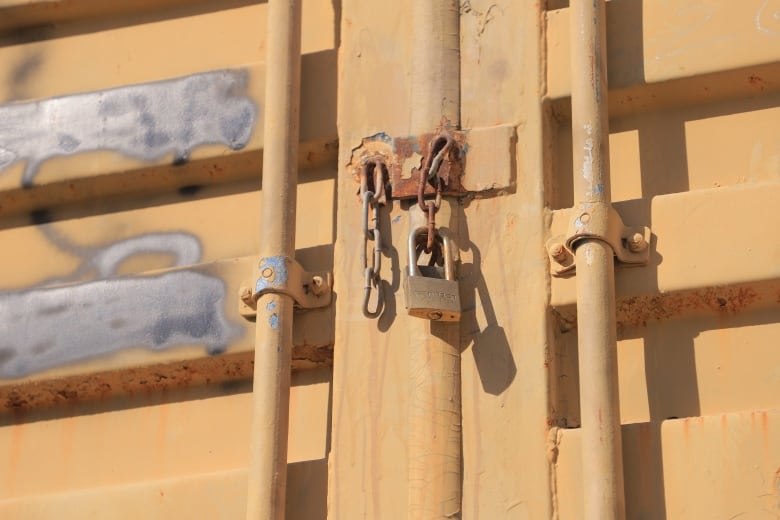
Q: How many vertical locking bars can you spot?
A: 2